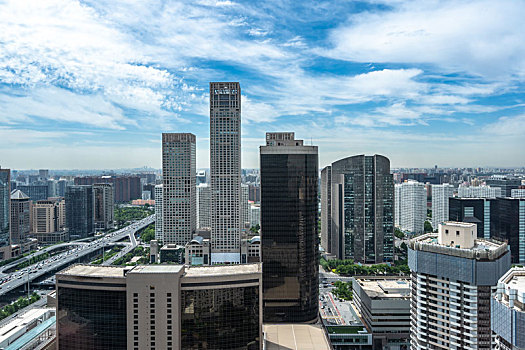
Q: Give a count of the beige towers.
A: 2